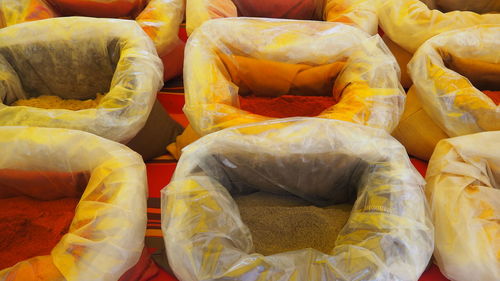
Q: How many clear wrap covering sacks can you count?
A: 9